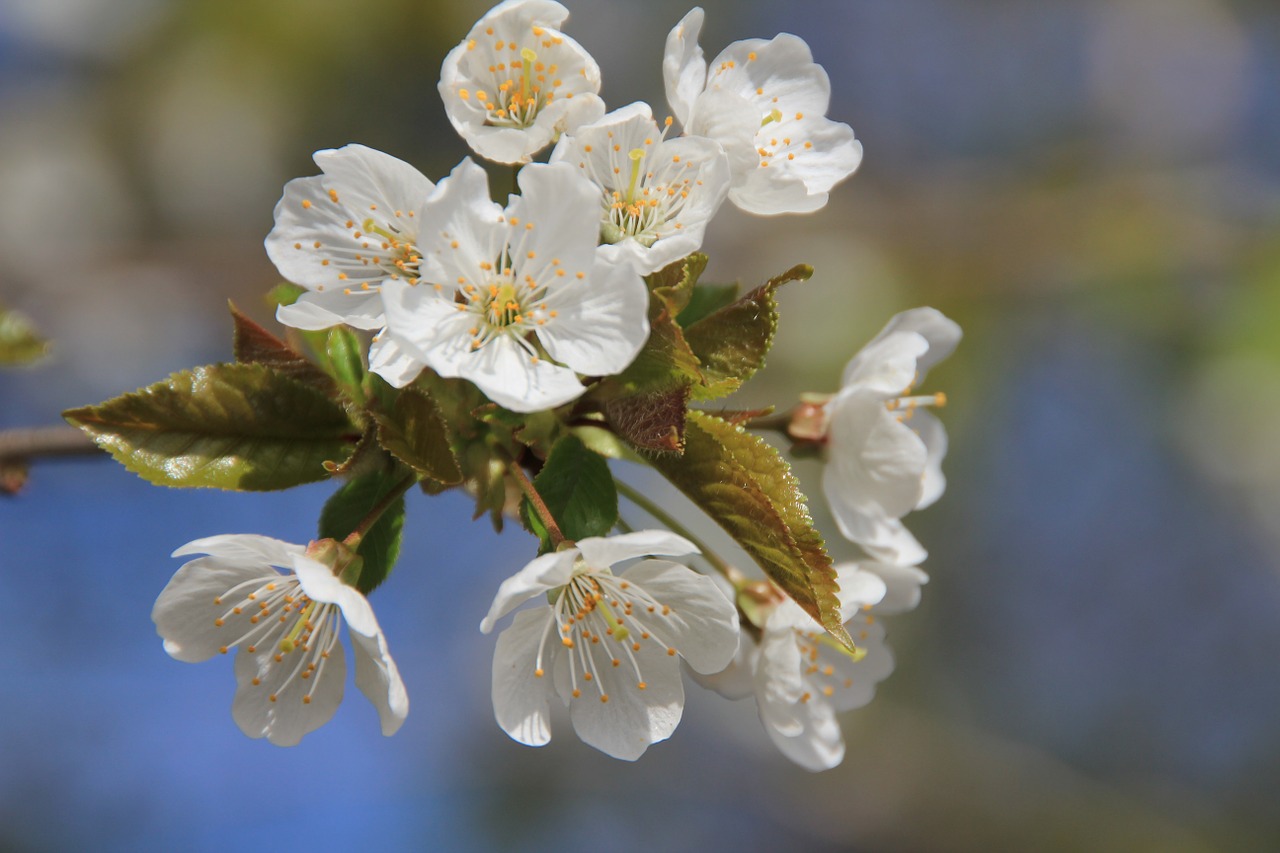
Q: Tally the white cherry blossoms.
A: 9